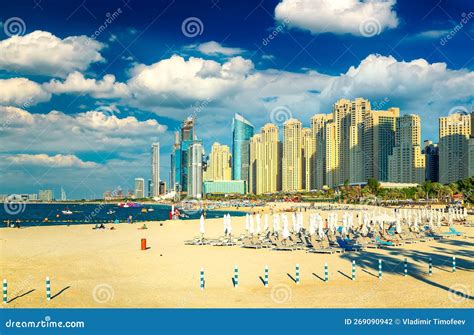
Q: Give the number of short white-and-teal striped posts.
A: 12